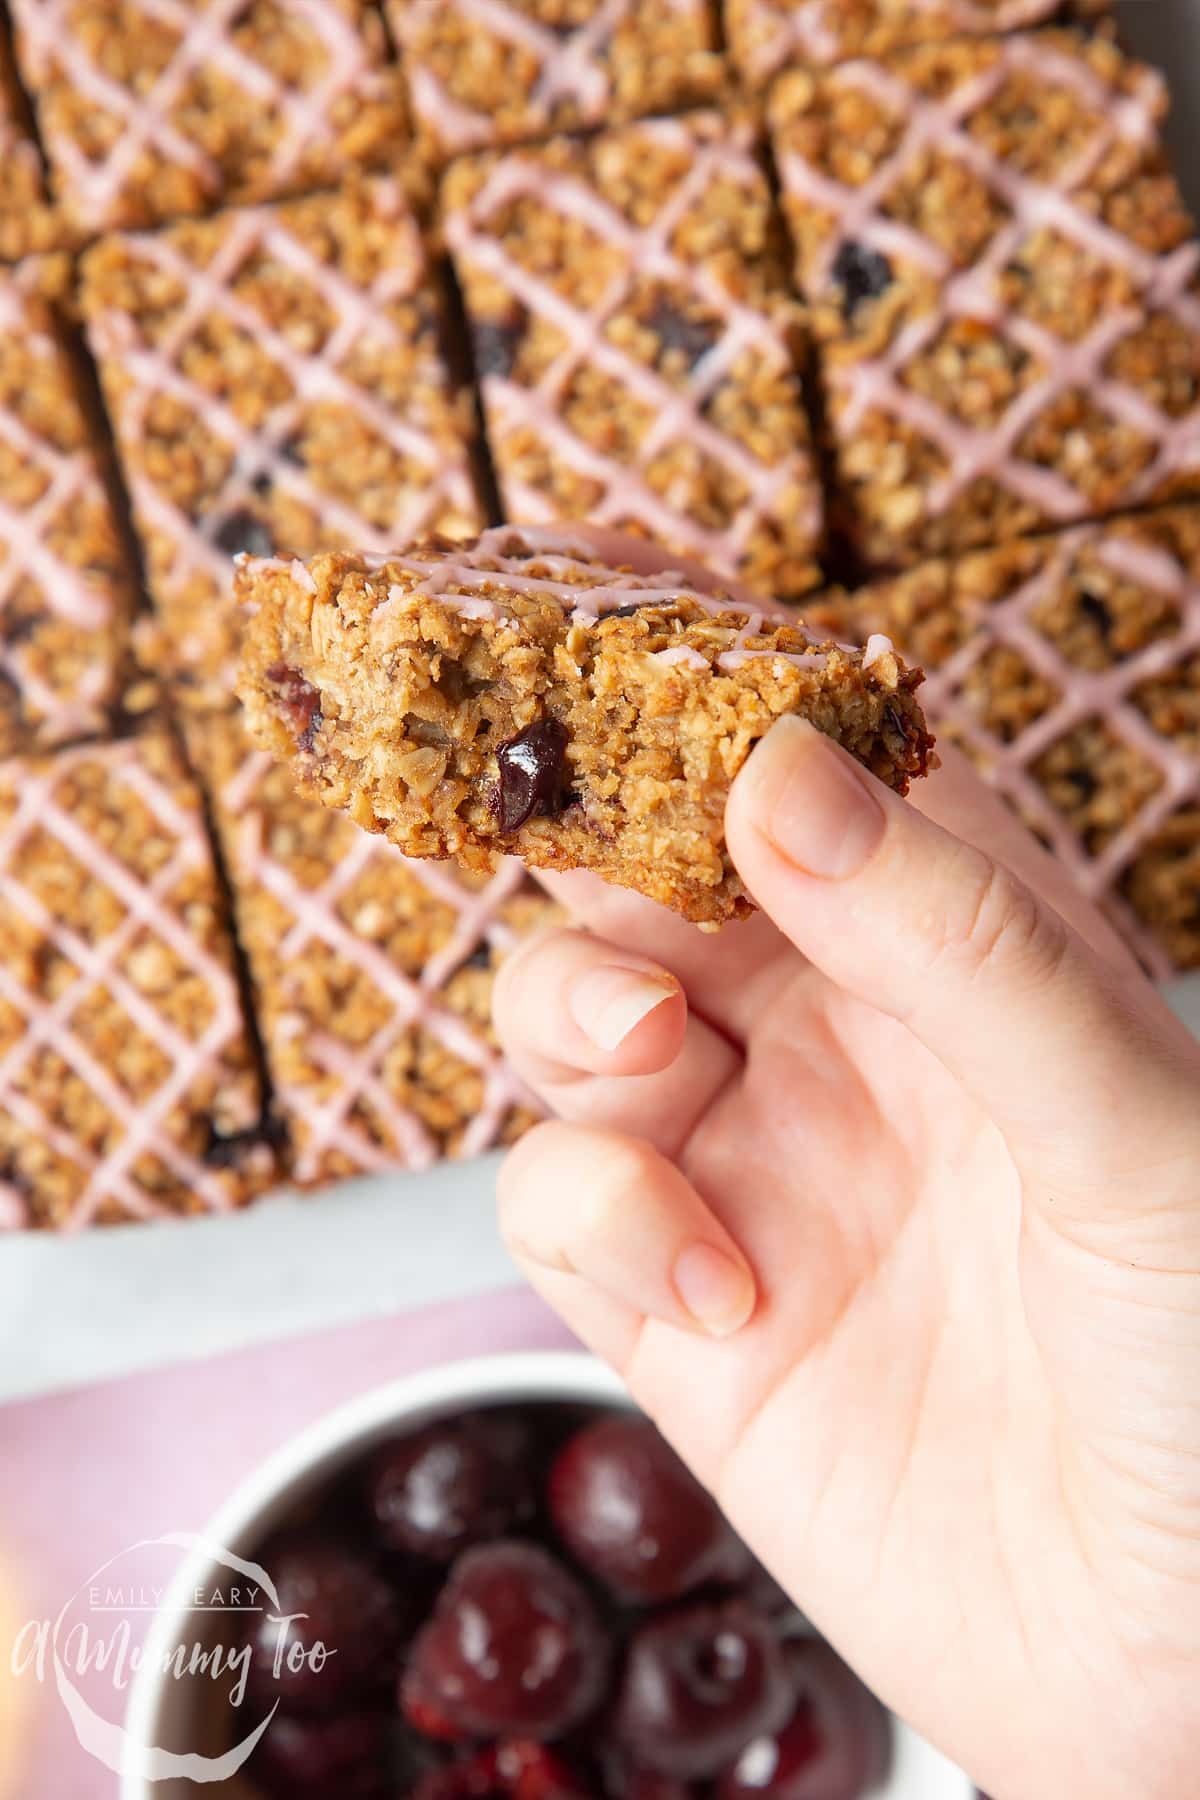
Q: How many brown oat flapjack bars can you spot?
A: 12